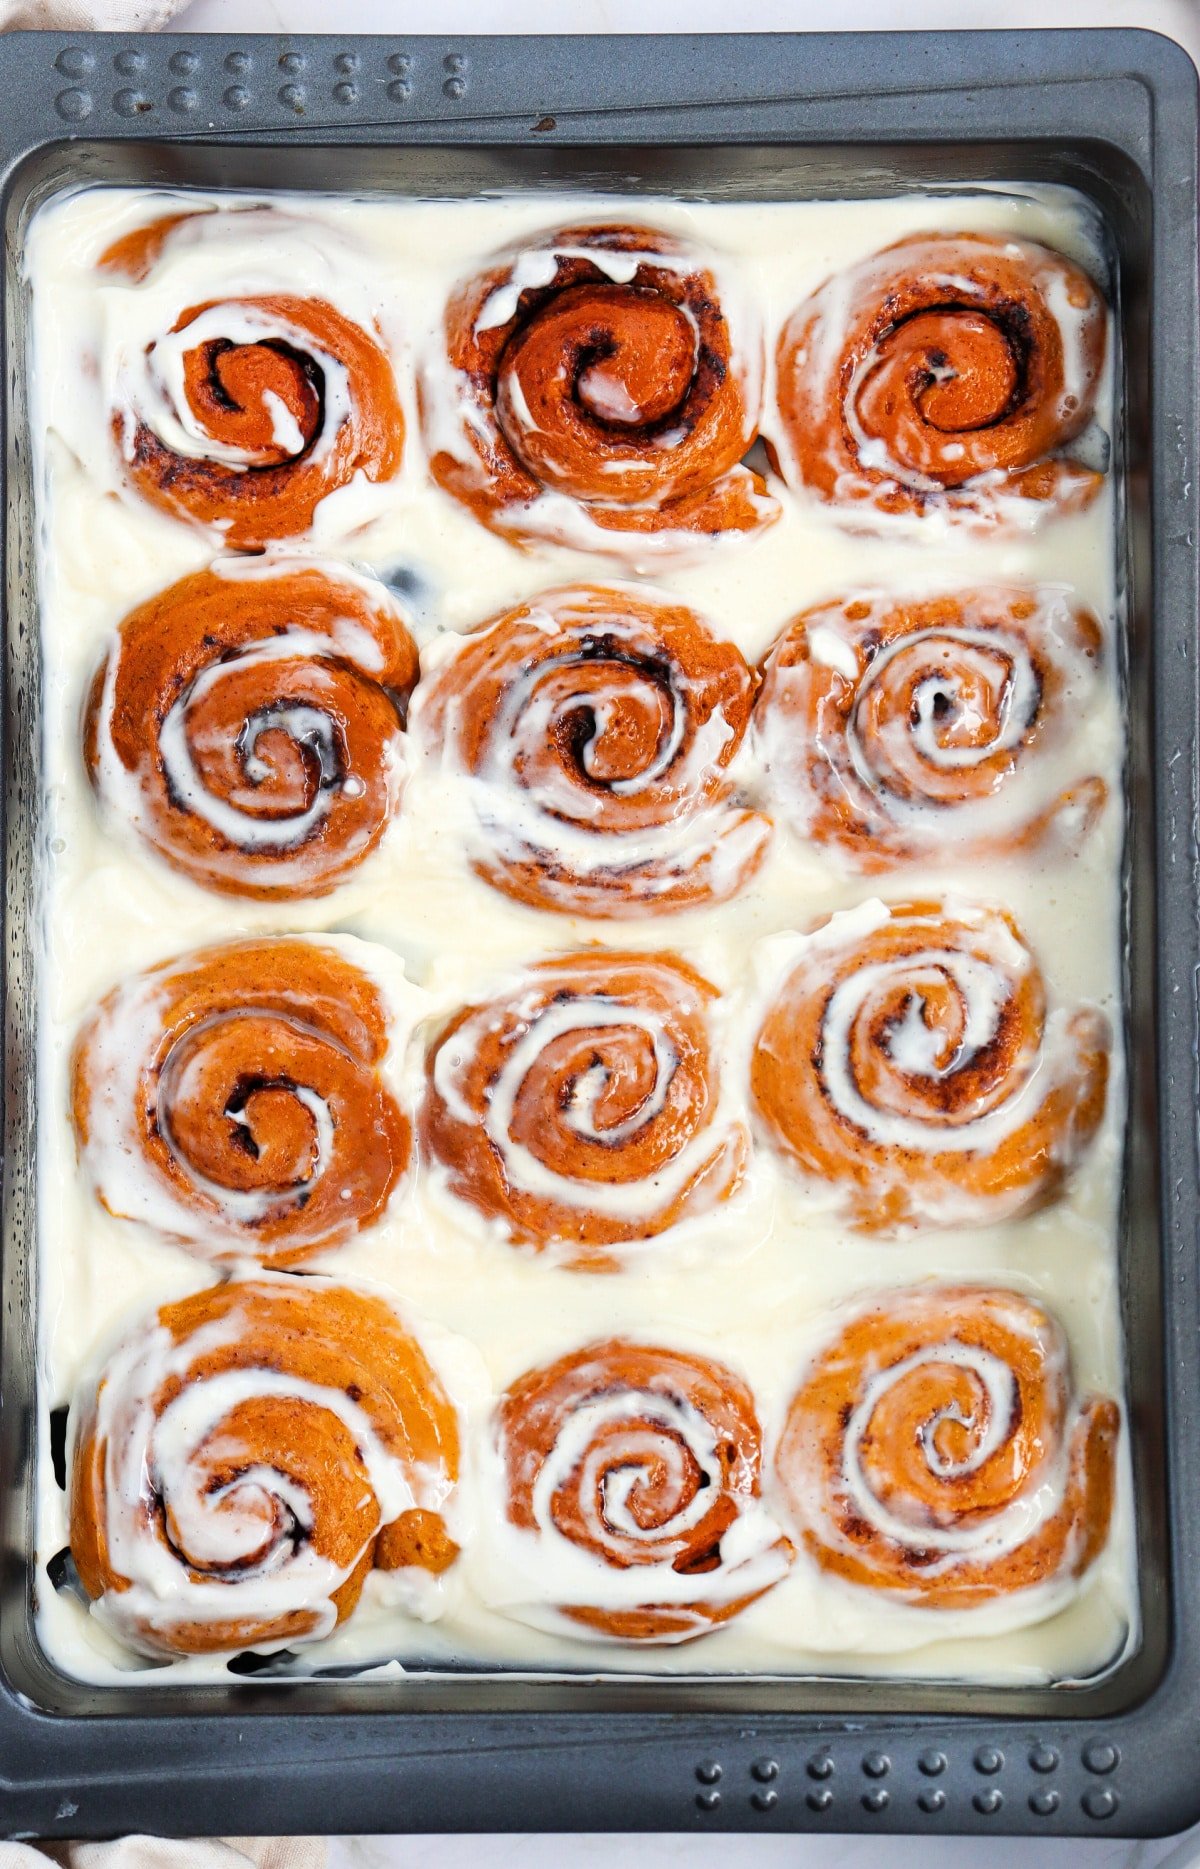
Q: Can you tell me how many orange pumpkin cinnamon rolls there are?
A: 12